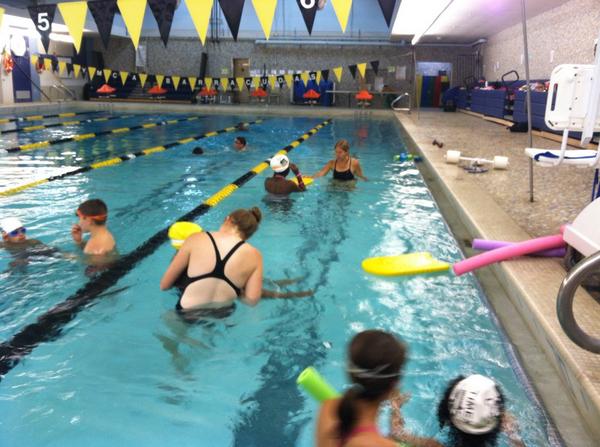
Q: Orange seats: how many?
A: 6